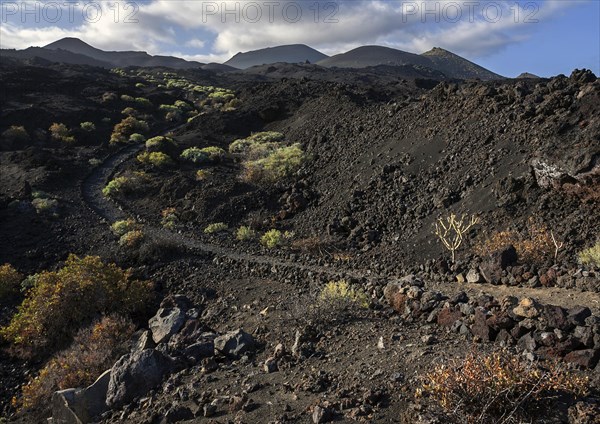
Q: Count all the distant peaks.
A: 4